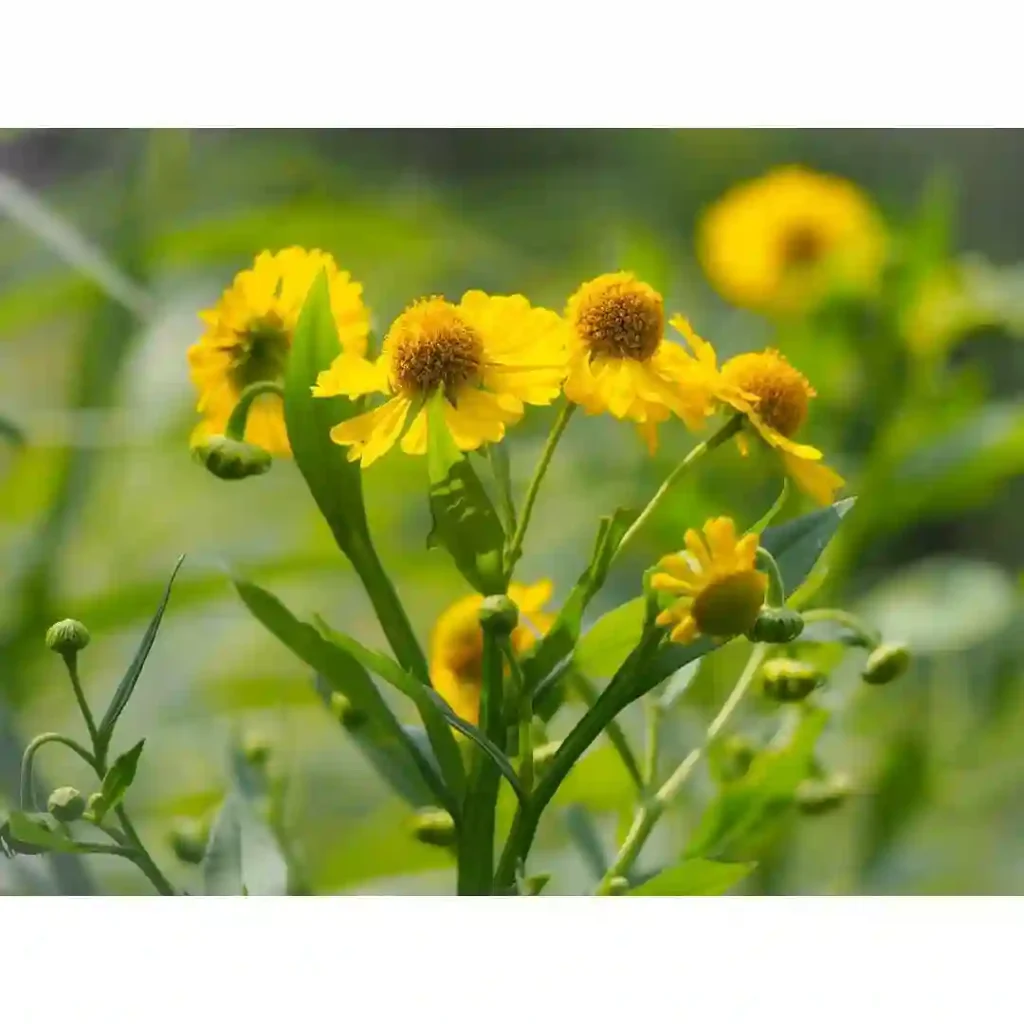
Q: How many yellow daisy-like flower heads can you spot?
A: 7